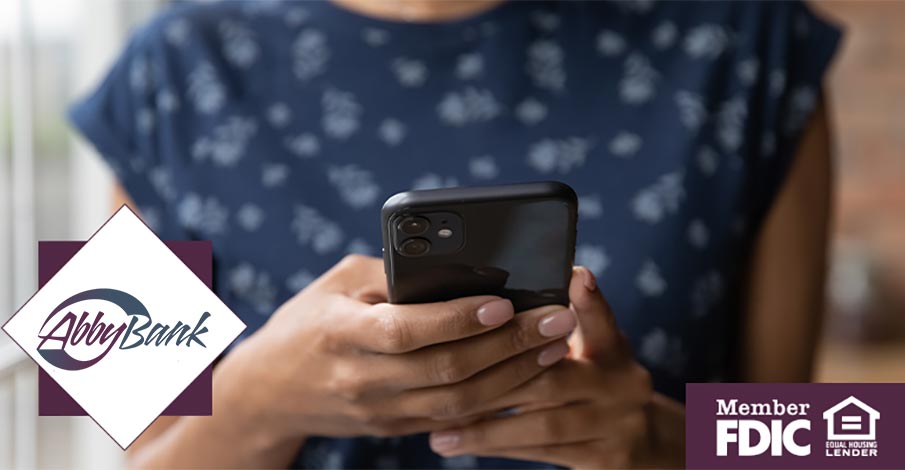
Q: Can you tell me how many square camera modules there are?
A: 1